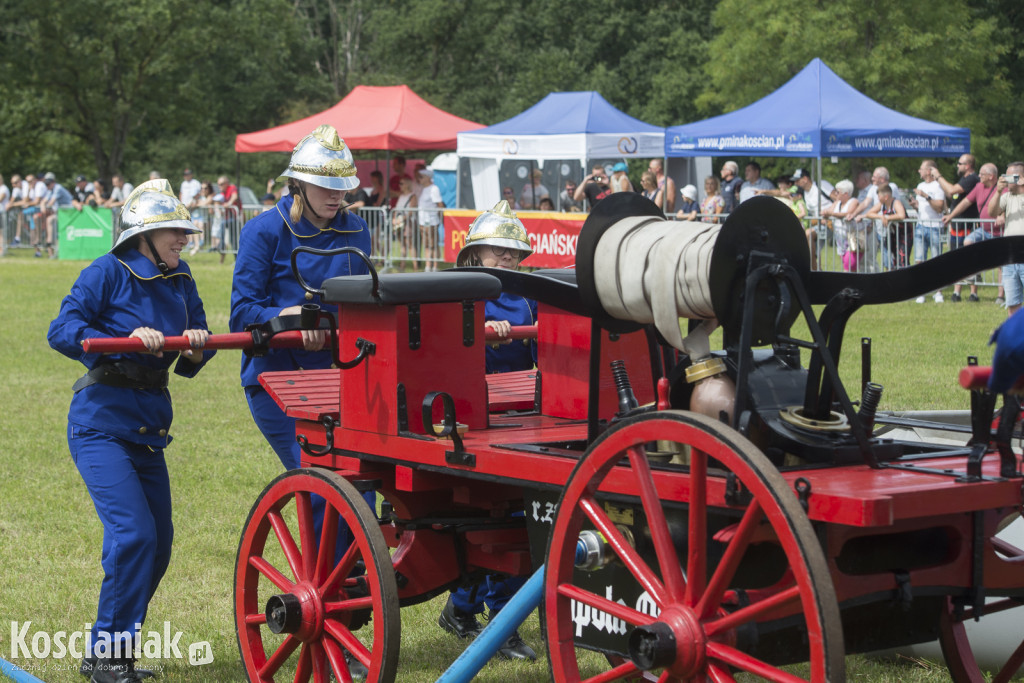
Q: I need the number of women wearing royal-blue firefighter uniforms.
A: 3